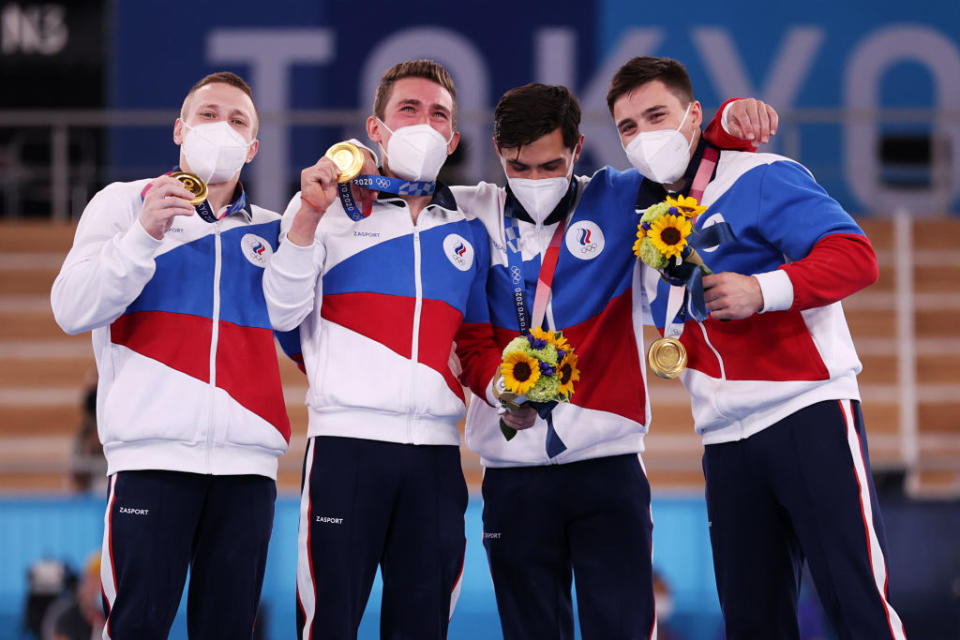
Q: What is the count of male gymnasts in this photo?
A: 4